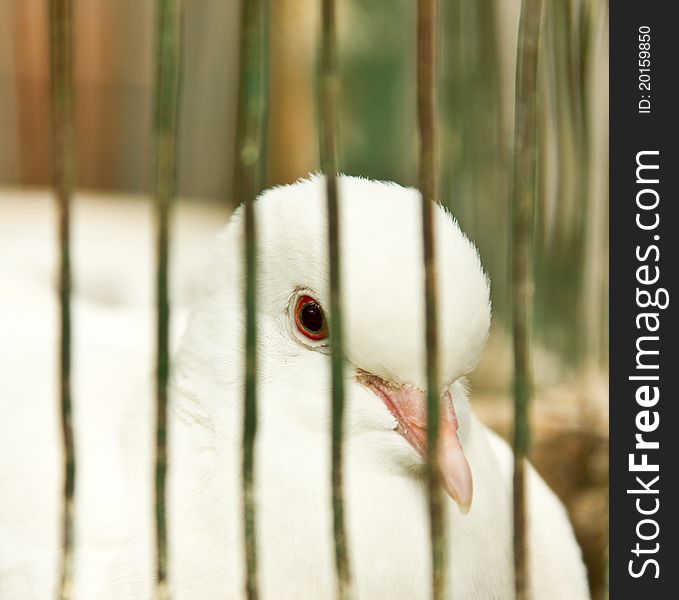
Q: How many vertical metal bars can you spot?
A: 6